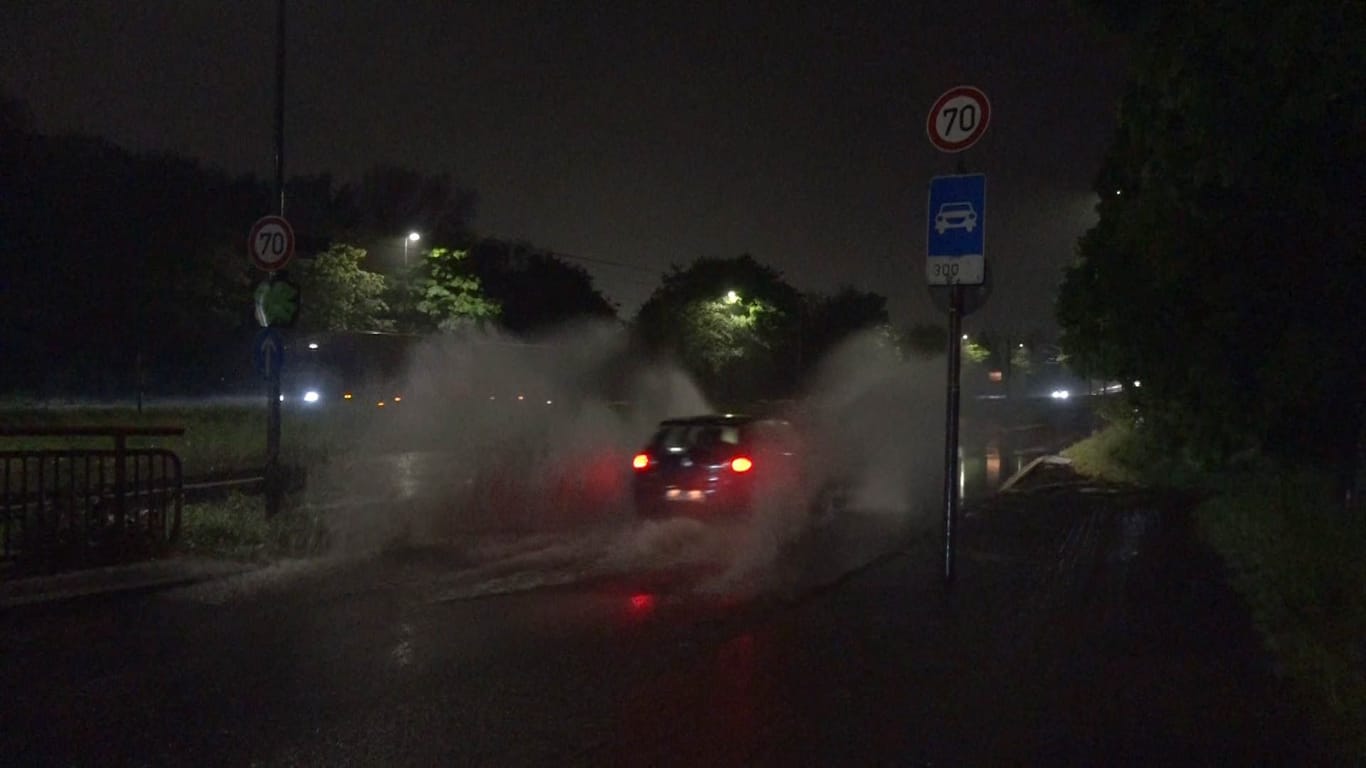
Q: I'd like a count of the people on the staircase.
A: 0